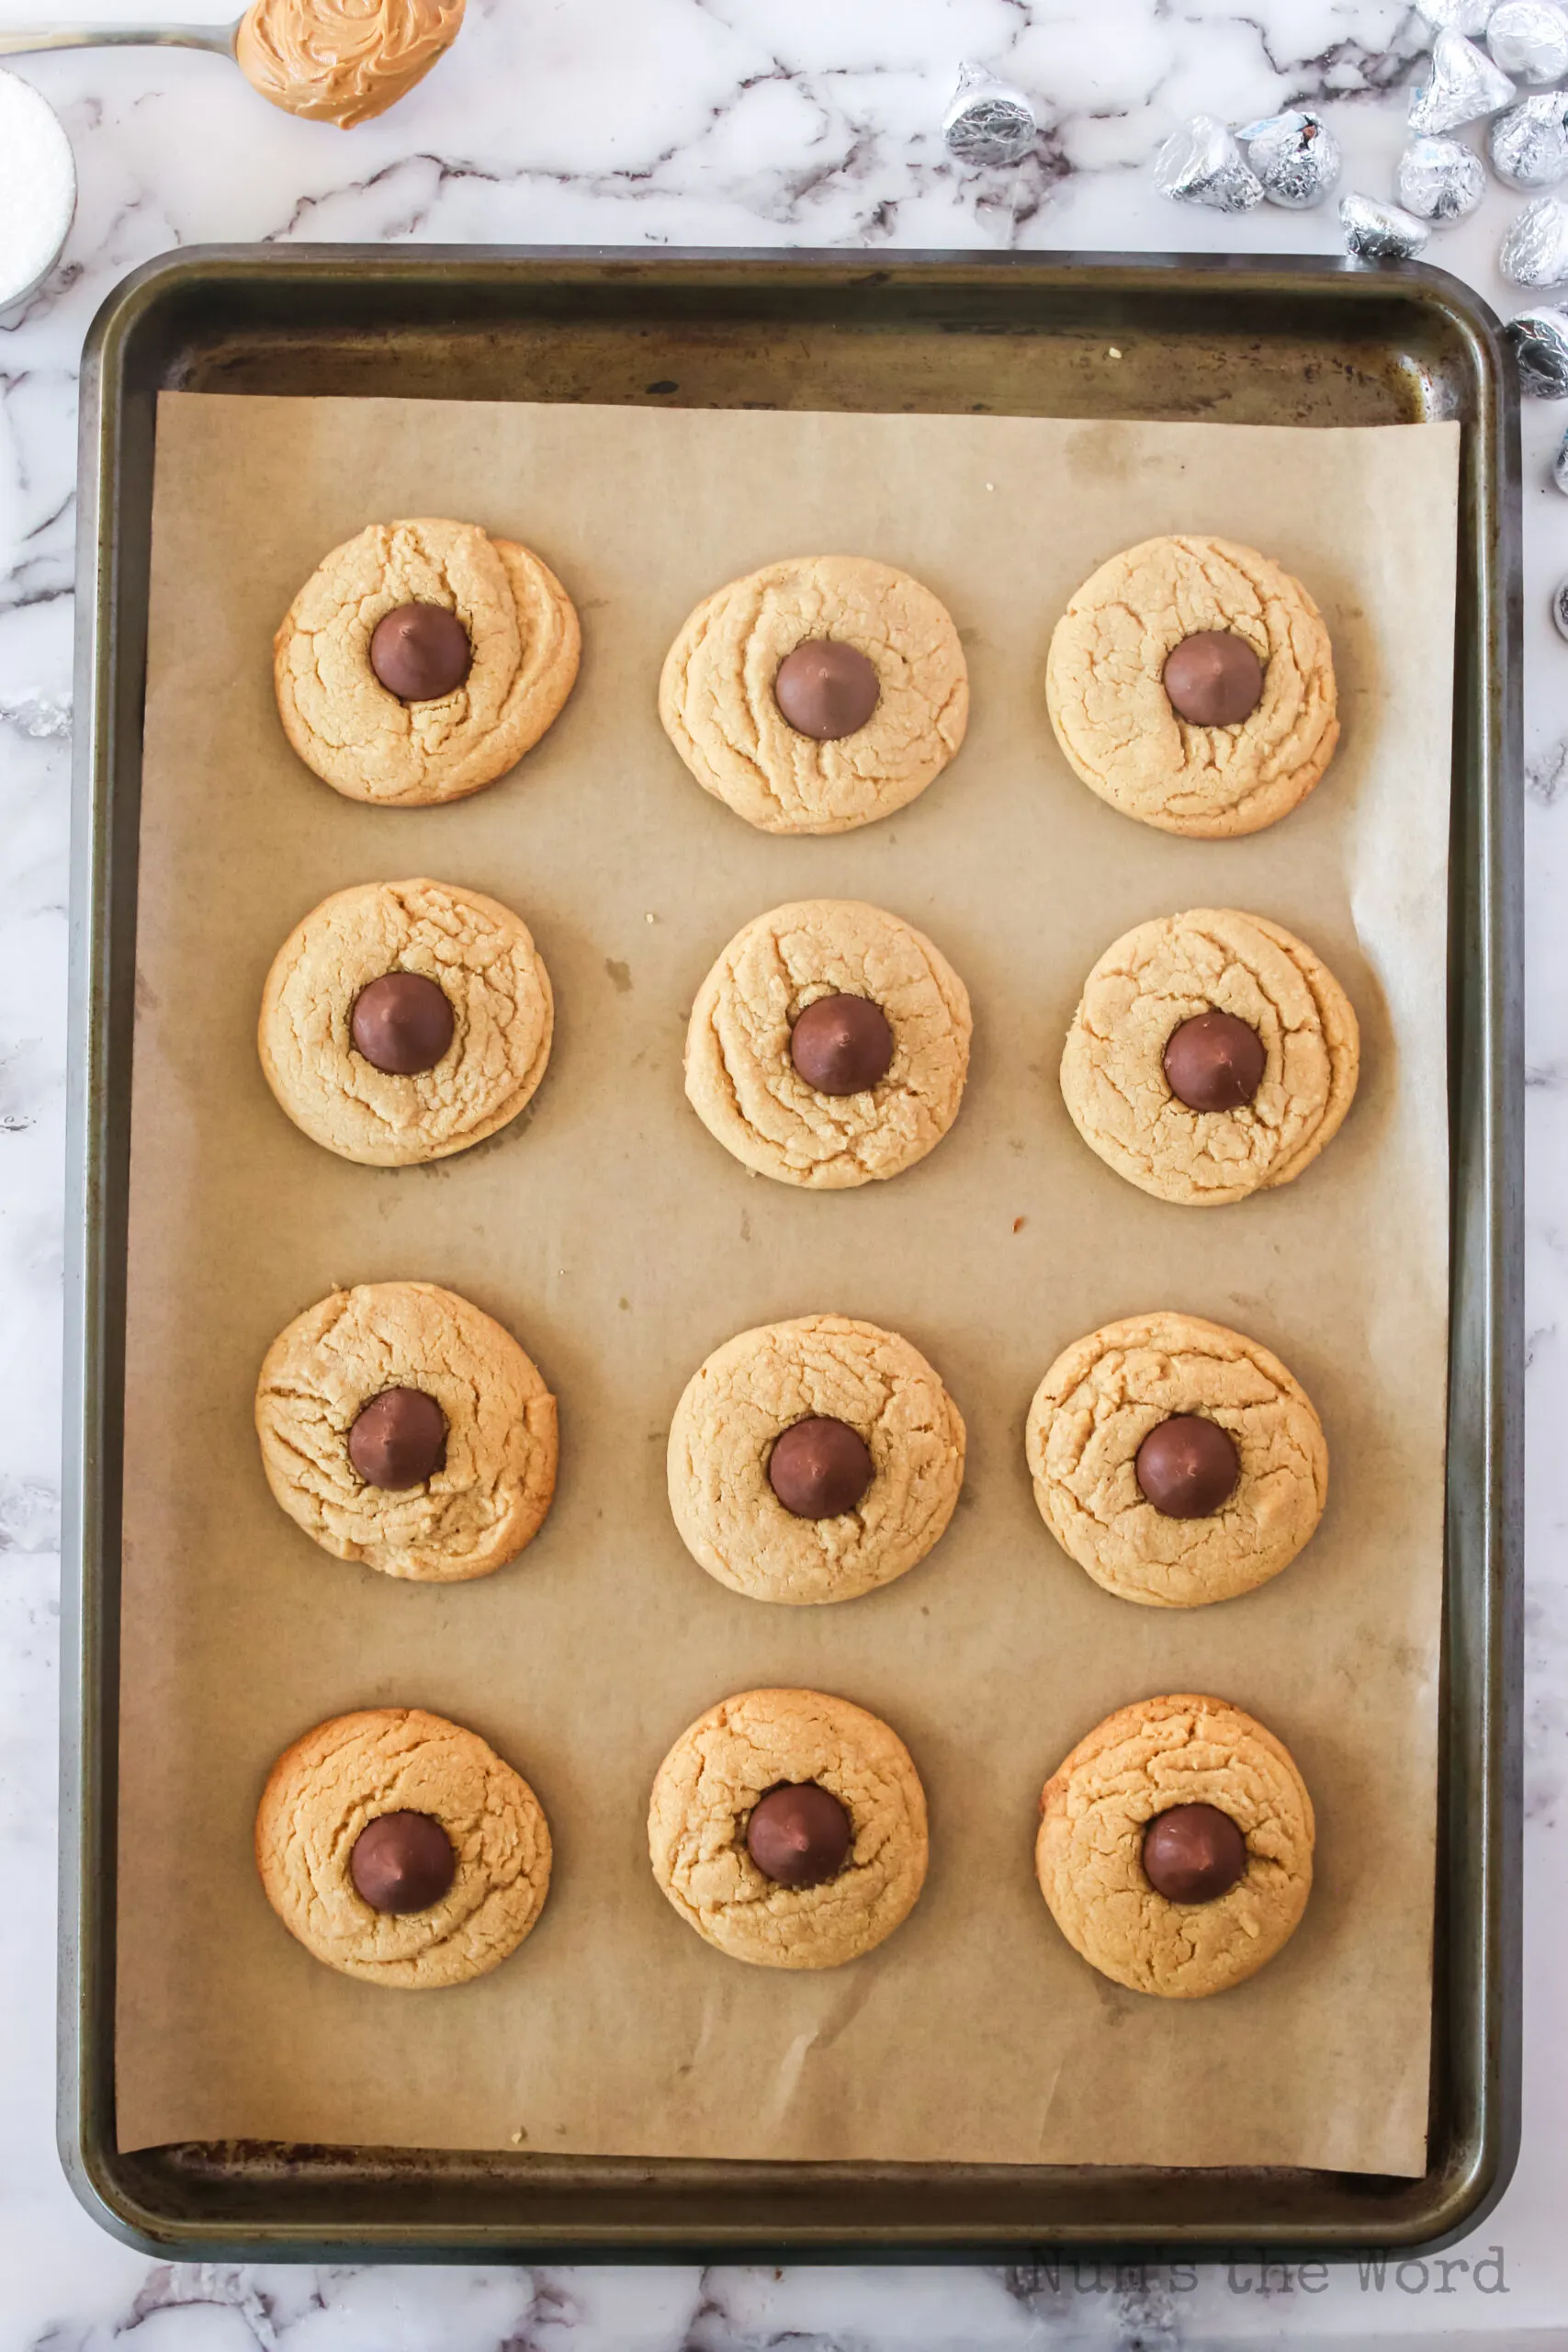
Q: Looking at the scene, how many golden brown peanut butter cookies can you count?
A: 12